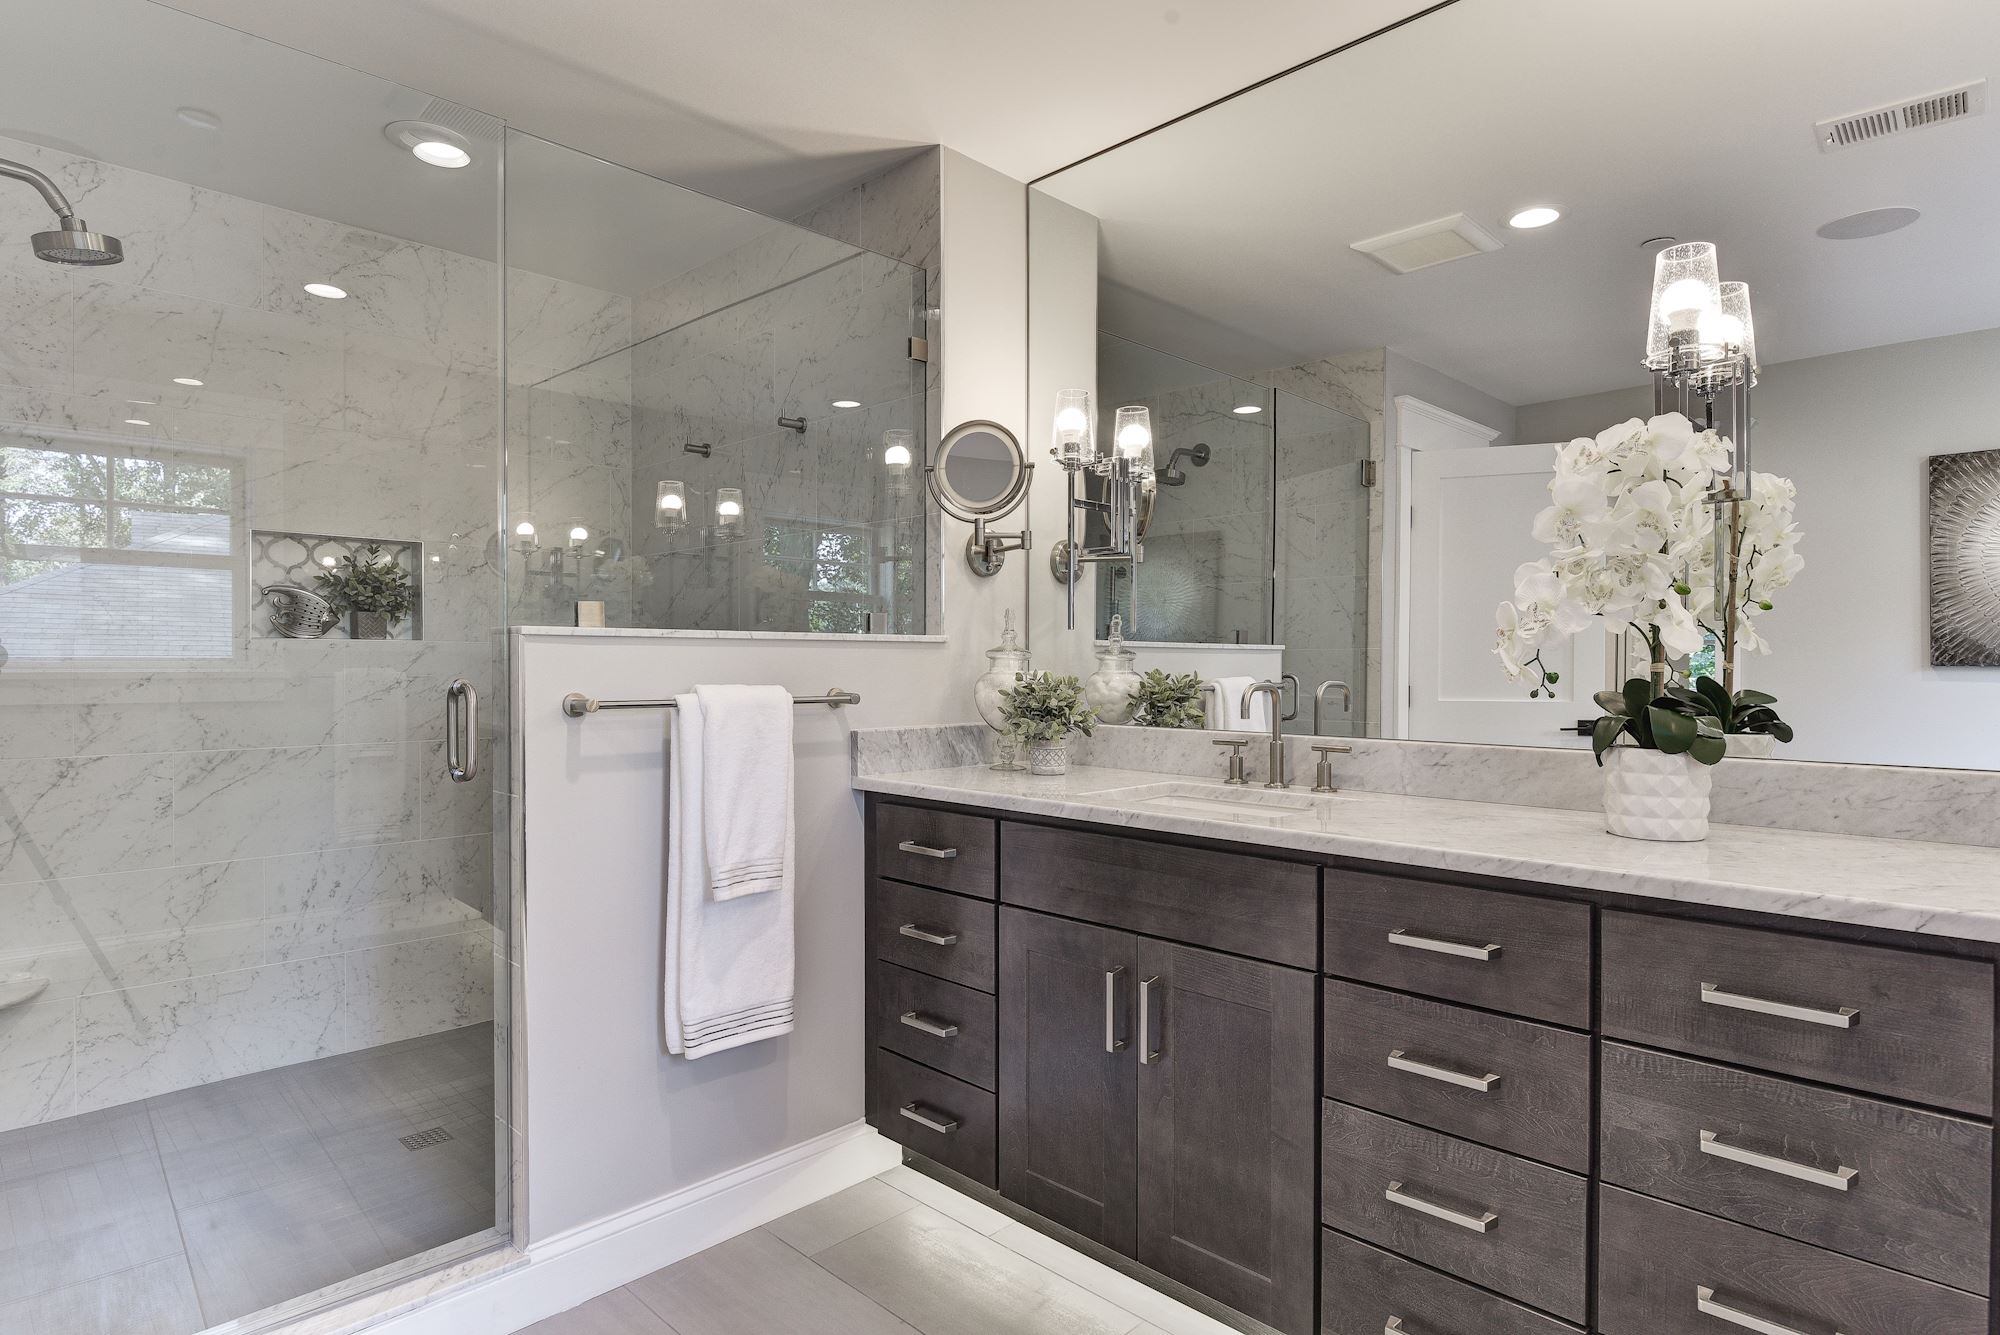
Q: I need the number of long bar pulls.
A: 13